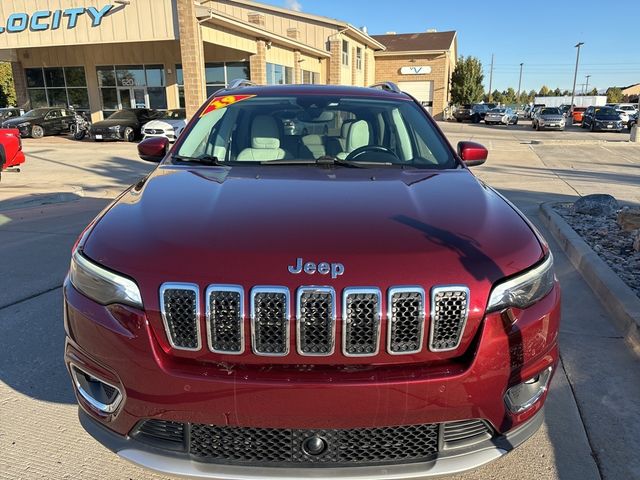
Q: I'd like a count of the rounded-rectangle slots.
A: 7